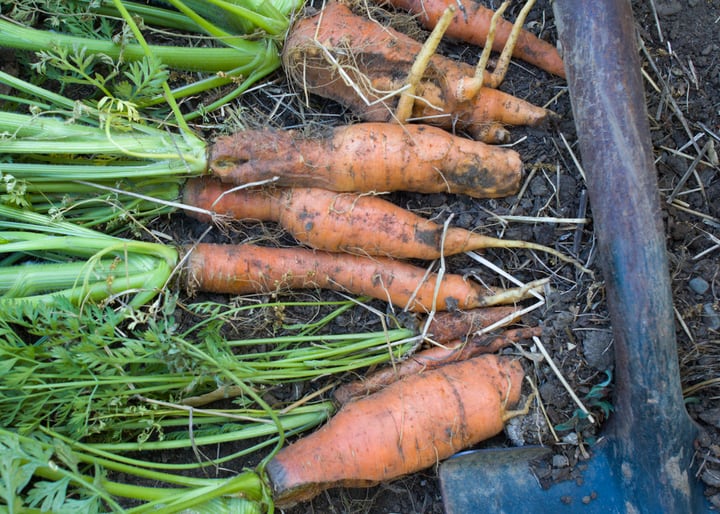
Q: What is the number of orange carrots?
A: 8